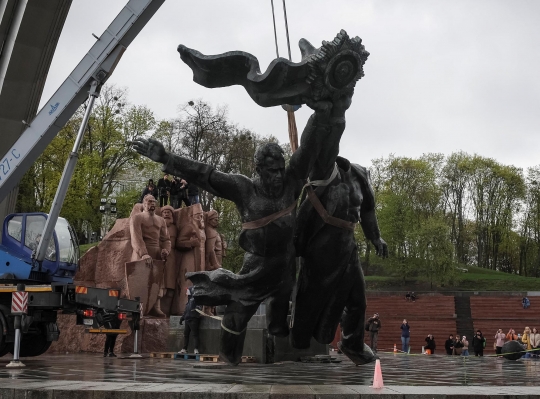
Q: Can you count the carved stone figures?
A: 4